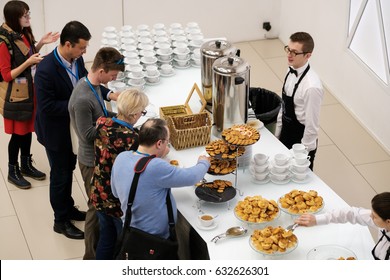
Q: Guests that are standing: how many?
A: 5